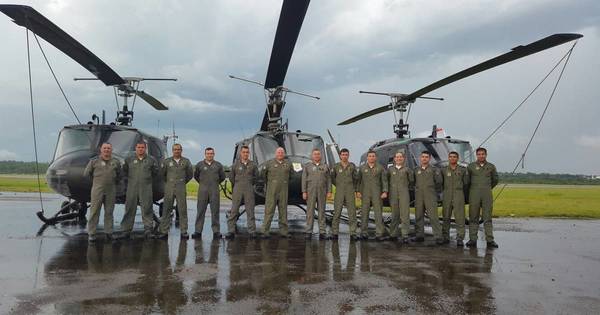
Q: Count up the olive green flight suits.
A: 13